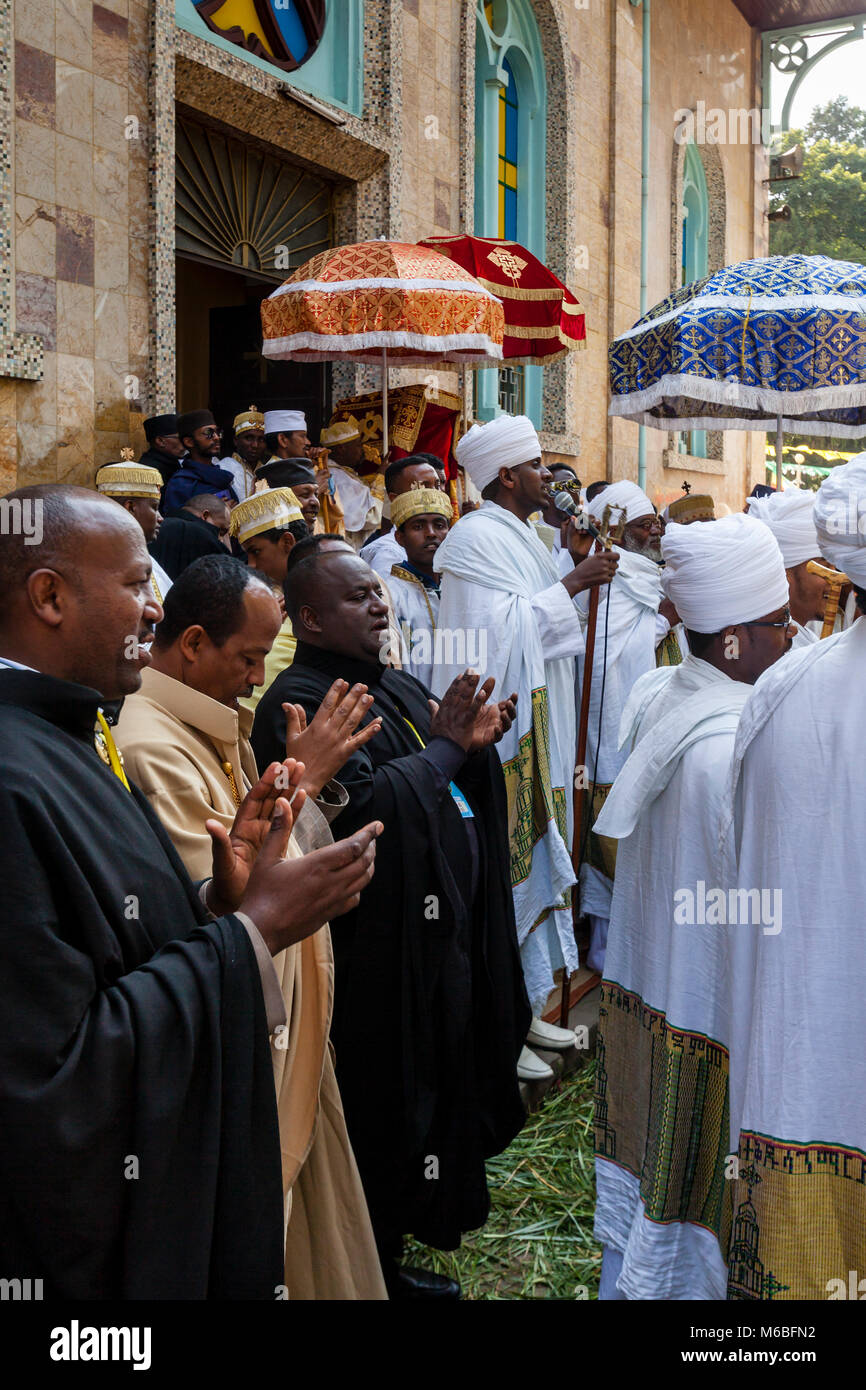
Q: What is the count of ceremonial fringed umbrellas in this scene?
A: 3